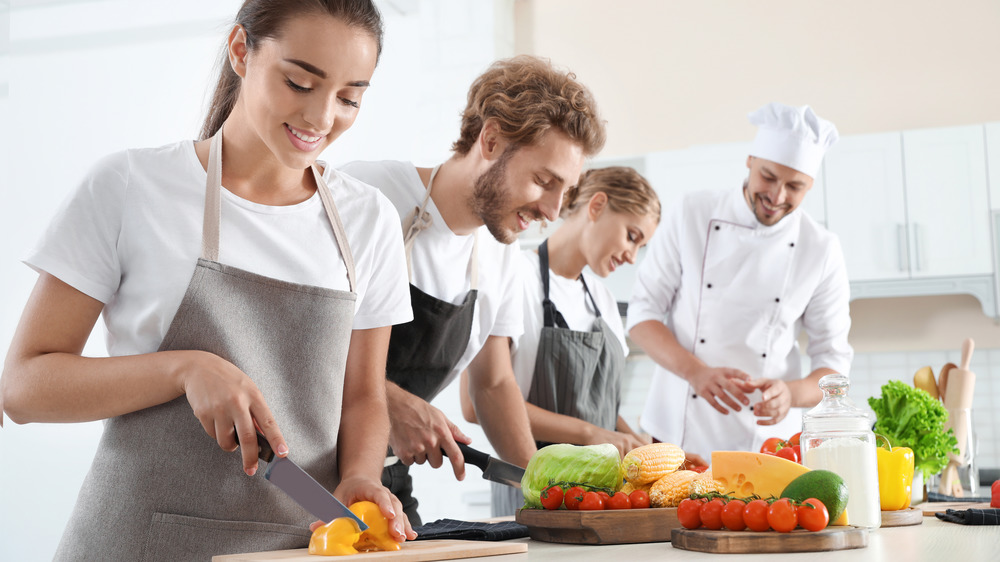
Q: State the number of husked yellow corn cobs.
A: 3